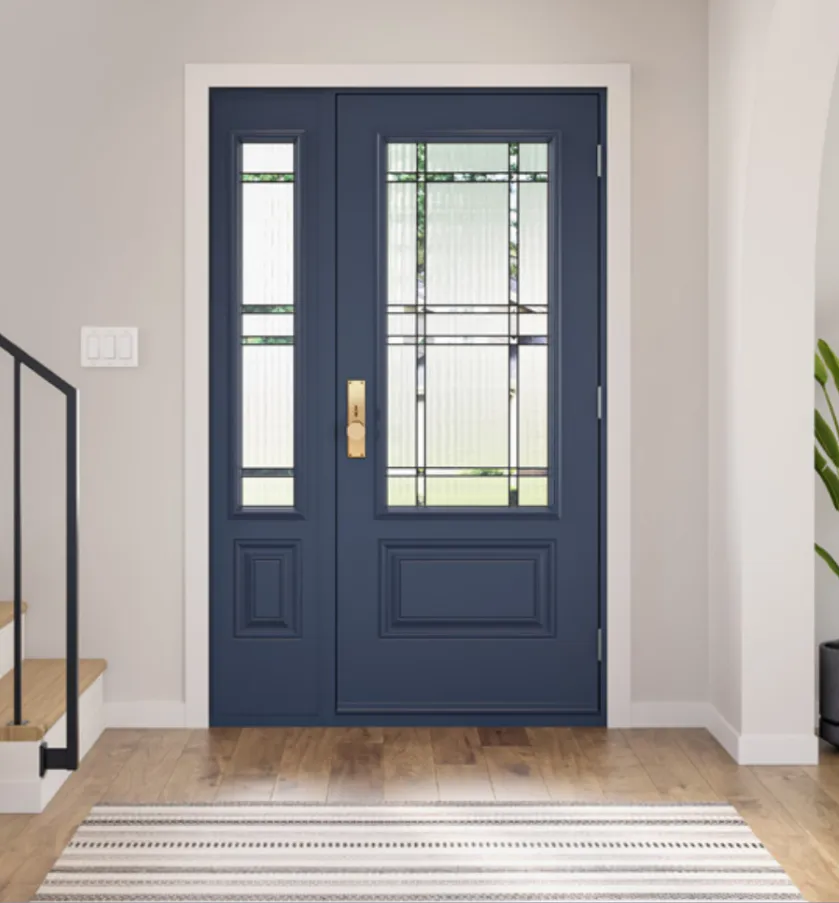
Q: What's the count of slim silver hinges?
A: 3